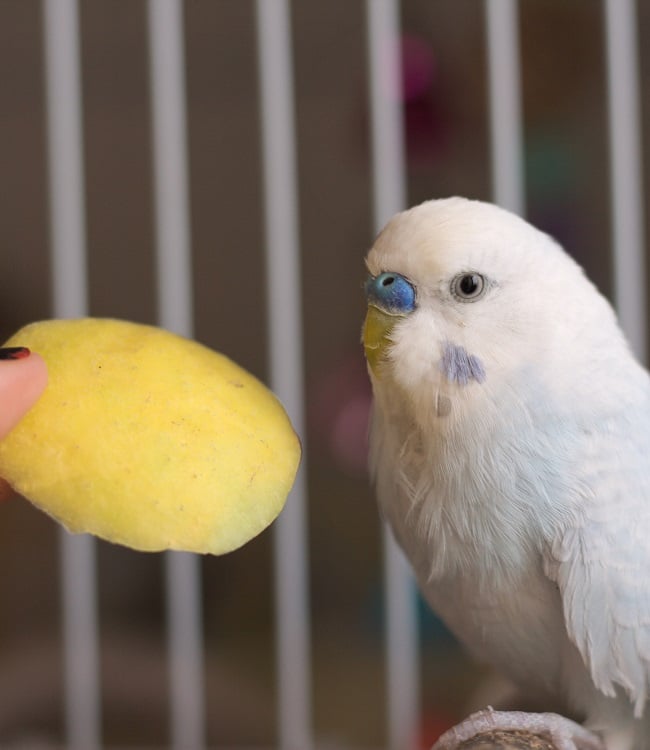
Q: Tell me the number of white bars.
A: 6